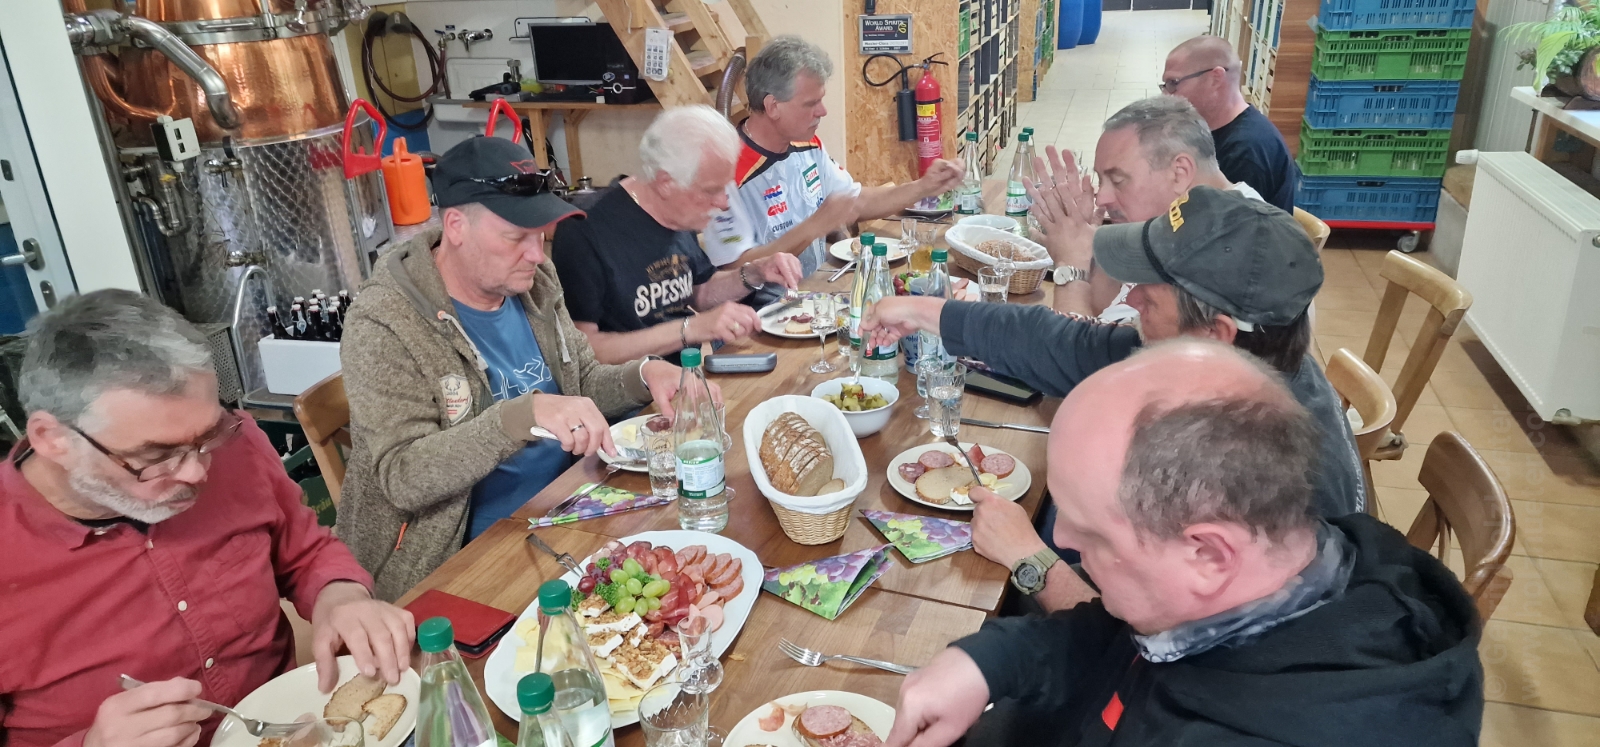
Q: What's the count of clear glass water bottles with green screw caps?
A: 10